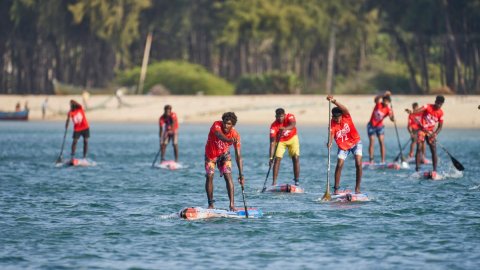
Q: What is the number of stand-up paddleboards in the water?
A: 8